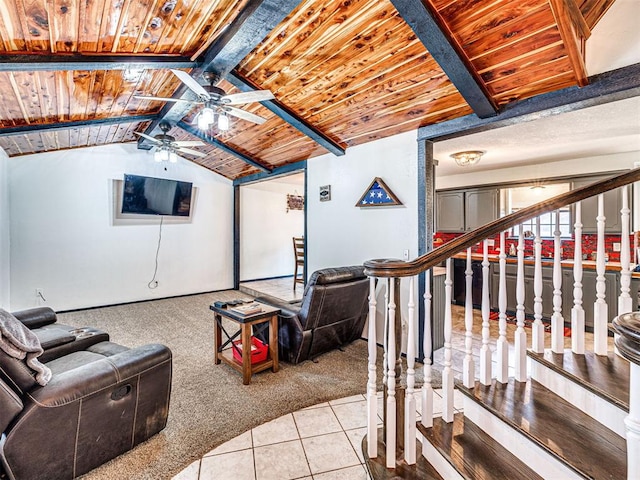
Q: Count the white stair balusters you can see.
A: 15